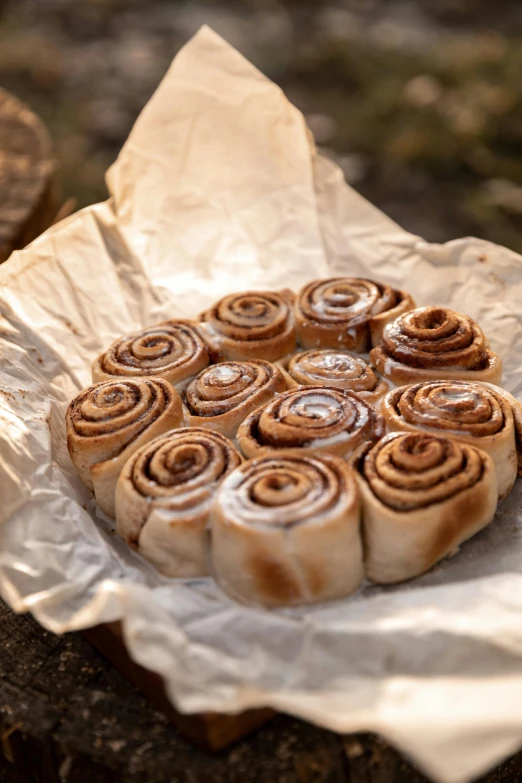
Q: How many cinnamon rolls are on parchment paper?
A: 12